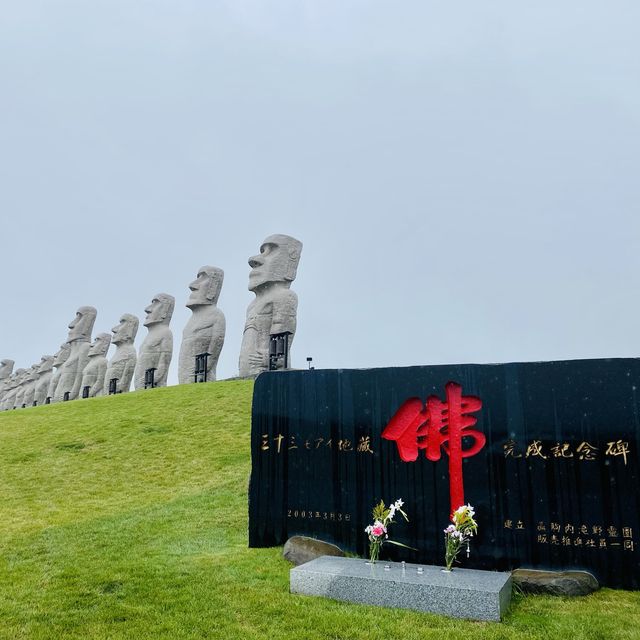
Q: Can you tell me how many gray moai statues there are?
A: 13